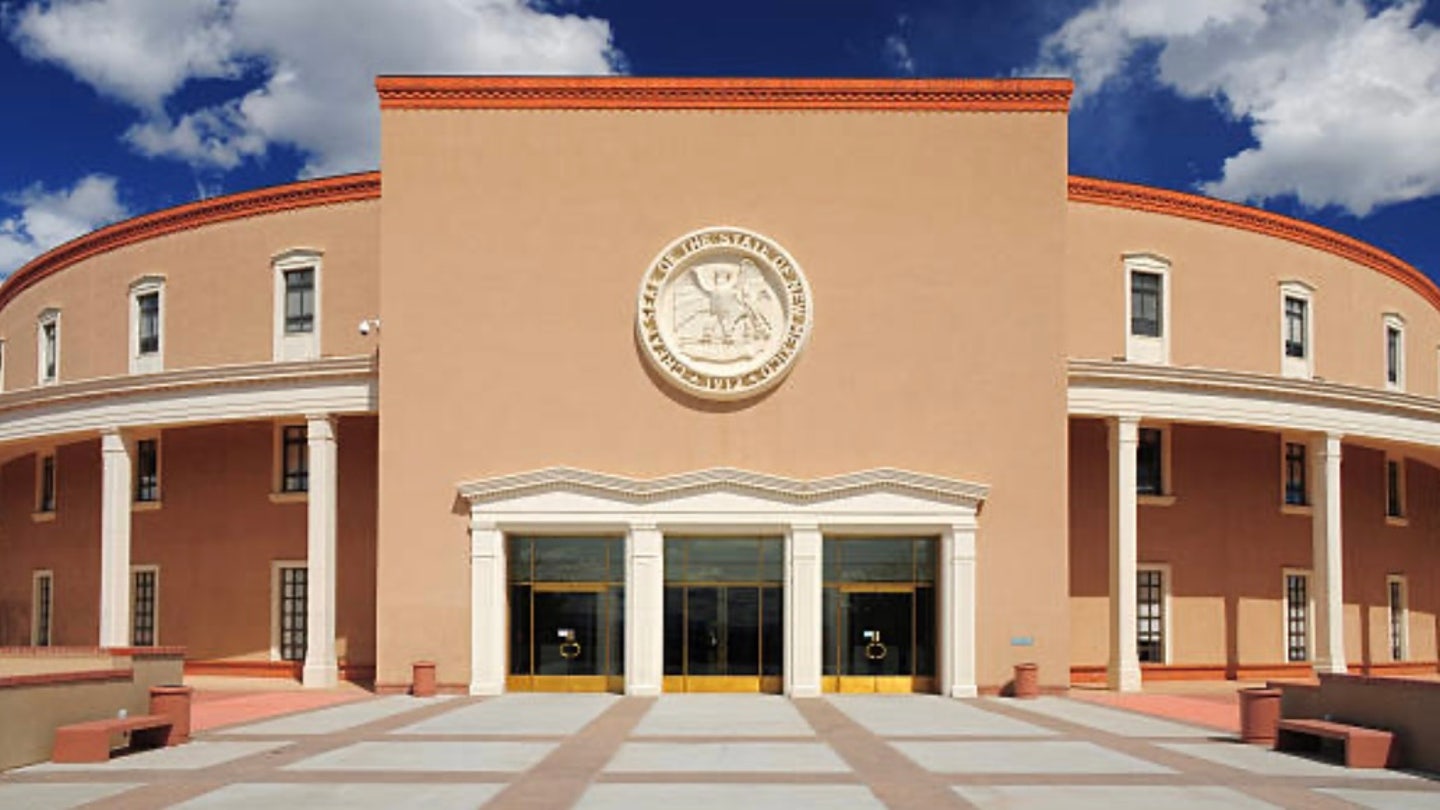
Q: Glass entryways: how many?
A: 3